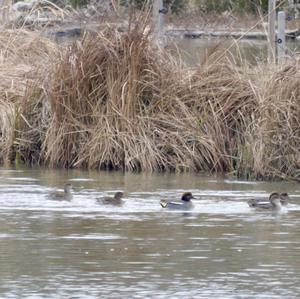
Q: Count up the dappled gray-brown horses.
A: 0